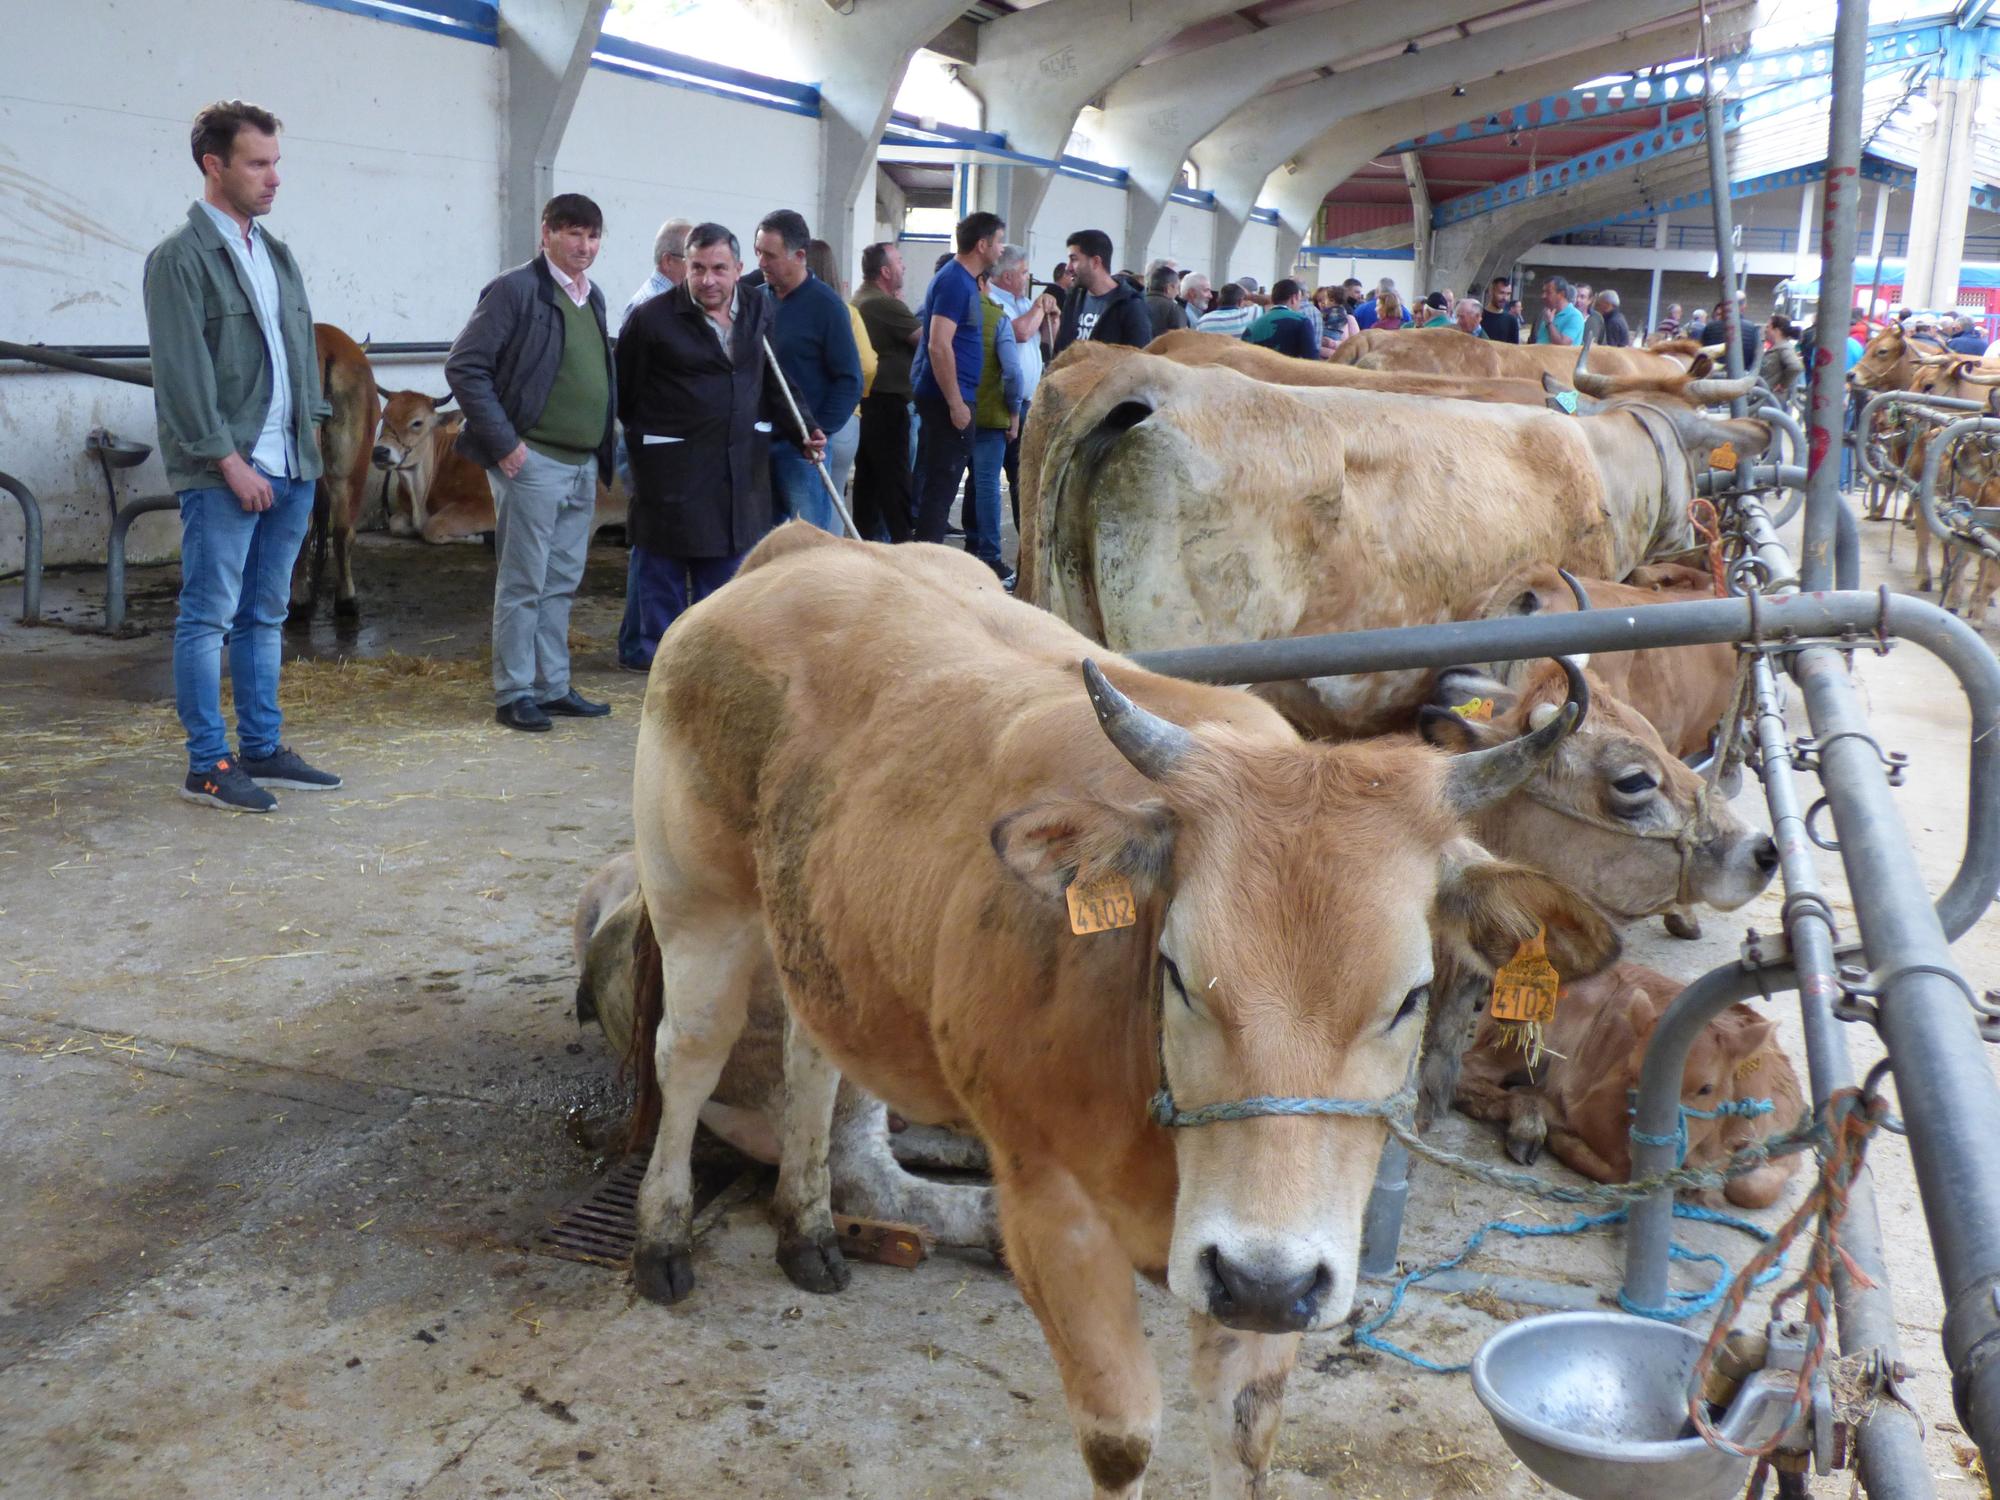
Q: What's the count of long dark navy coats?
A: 1